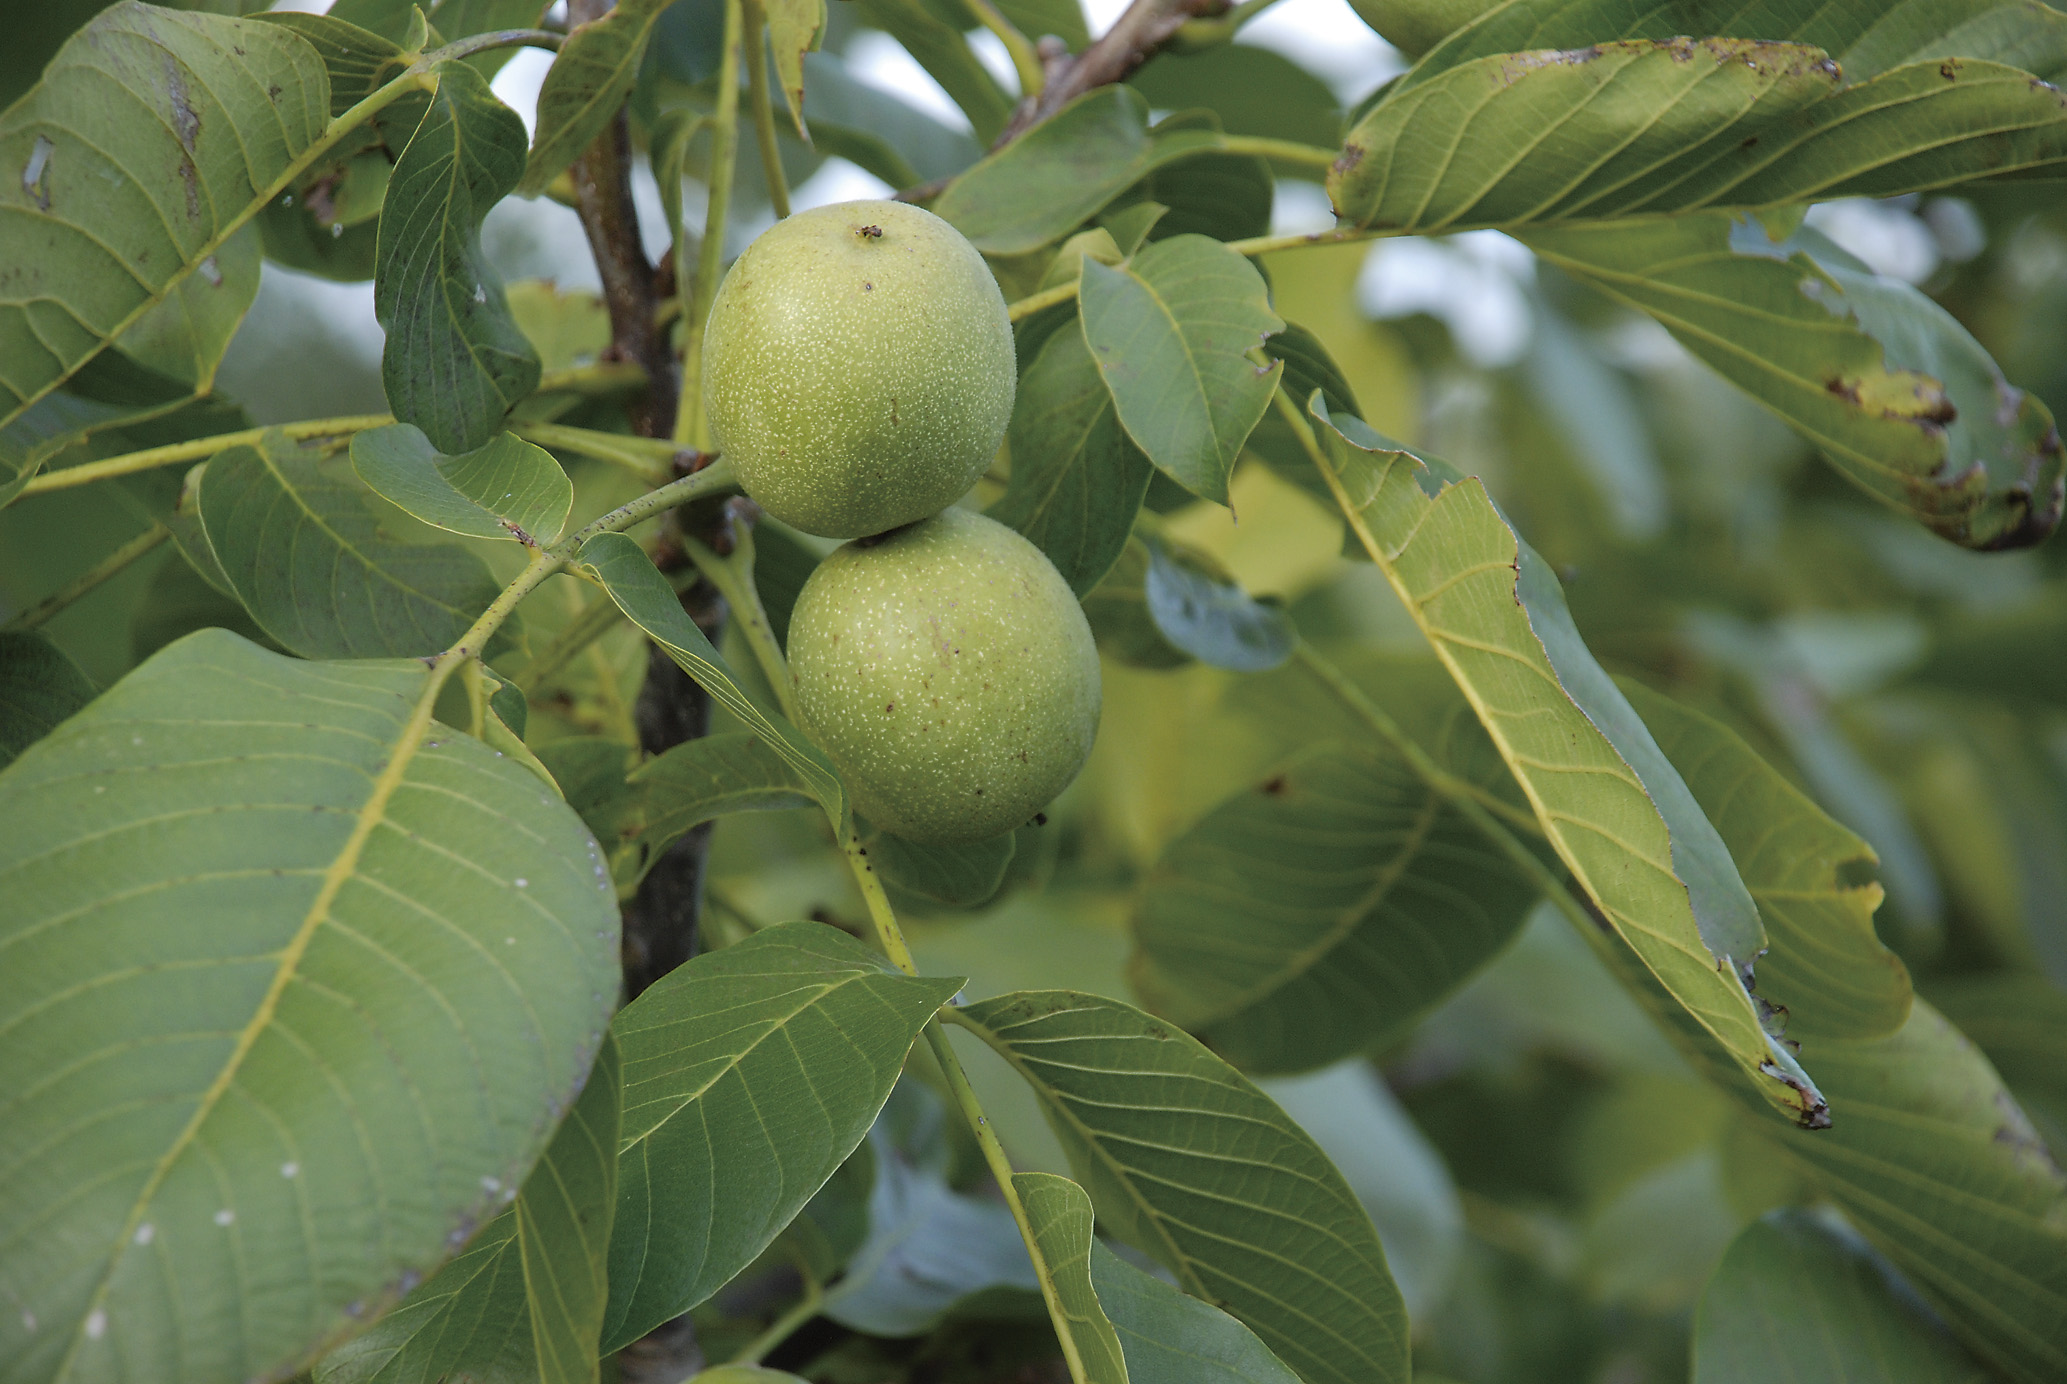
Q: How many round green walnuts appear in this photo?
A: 2